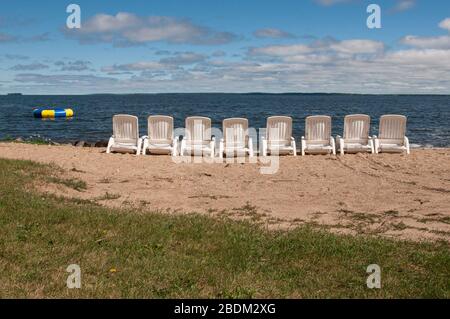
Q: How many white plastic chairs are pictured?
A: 8